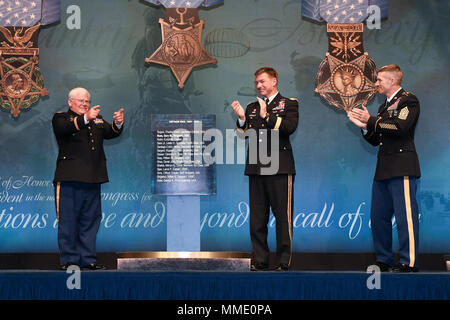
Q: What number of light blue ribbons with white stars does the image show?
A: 3